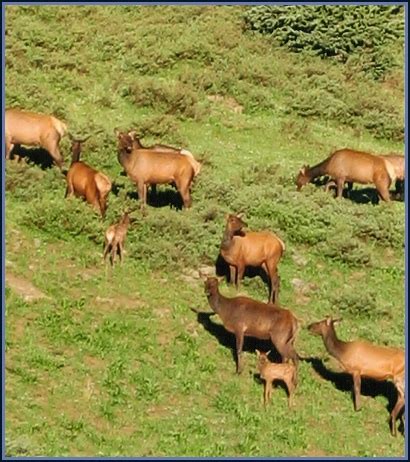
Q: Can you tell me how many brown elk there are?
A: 11